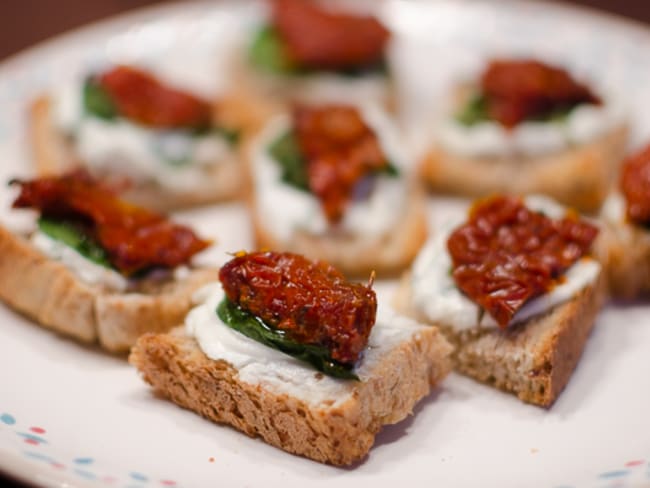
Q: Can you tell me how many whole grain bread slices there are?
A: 8